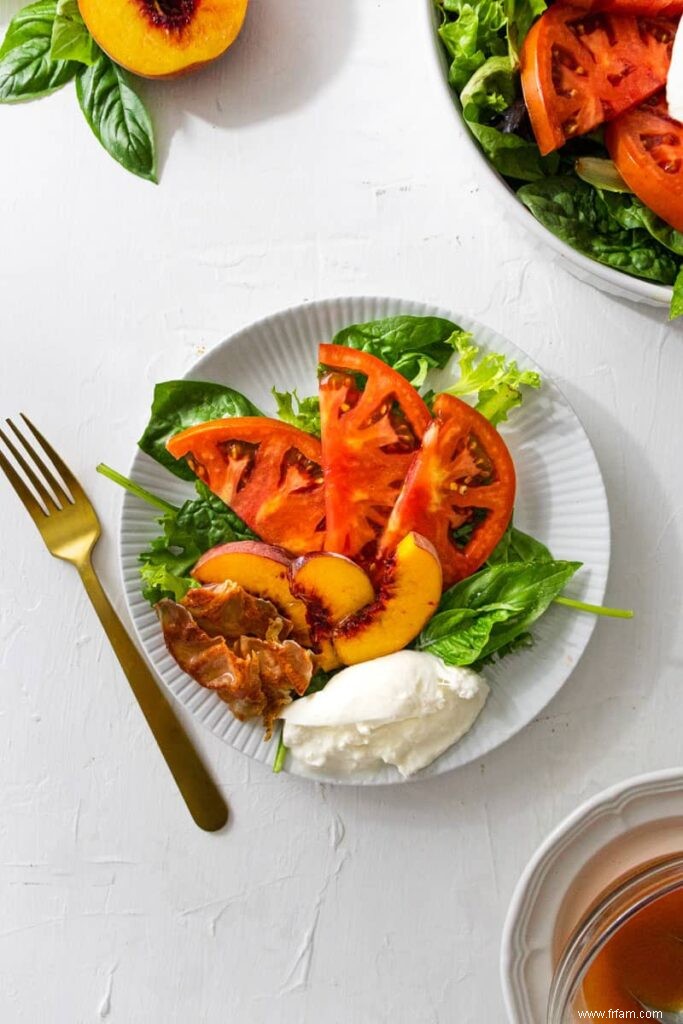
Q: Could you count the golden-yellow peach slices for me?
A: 3